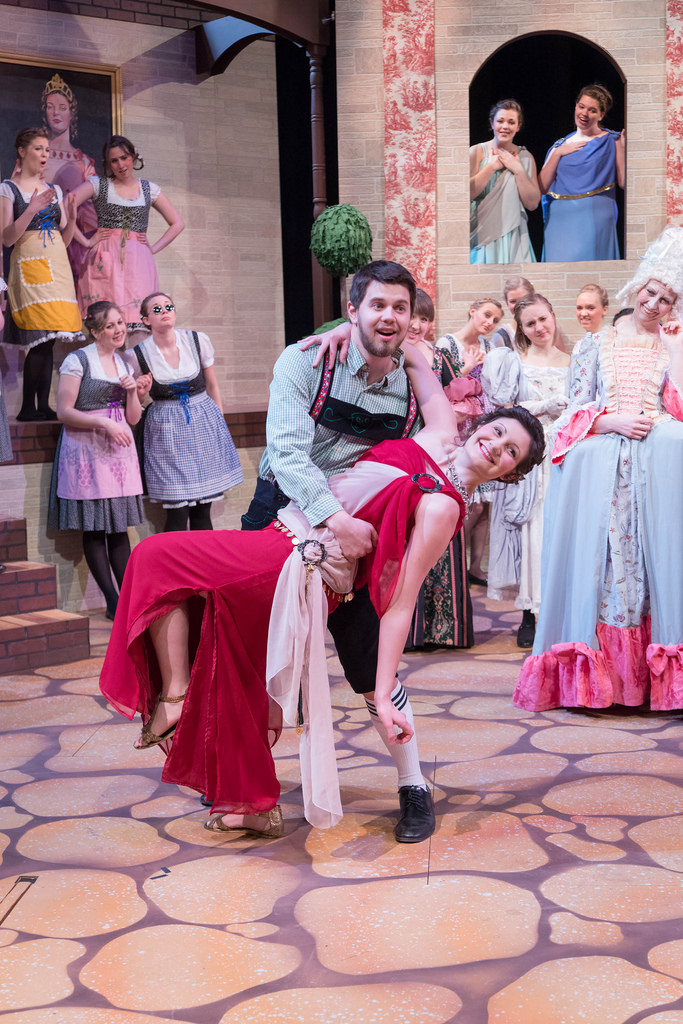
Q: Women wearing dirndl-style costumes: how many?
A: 4